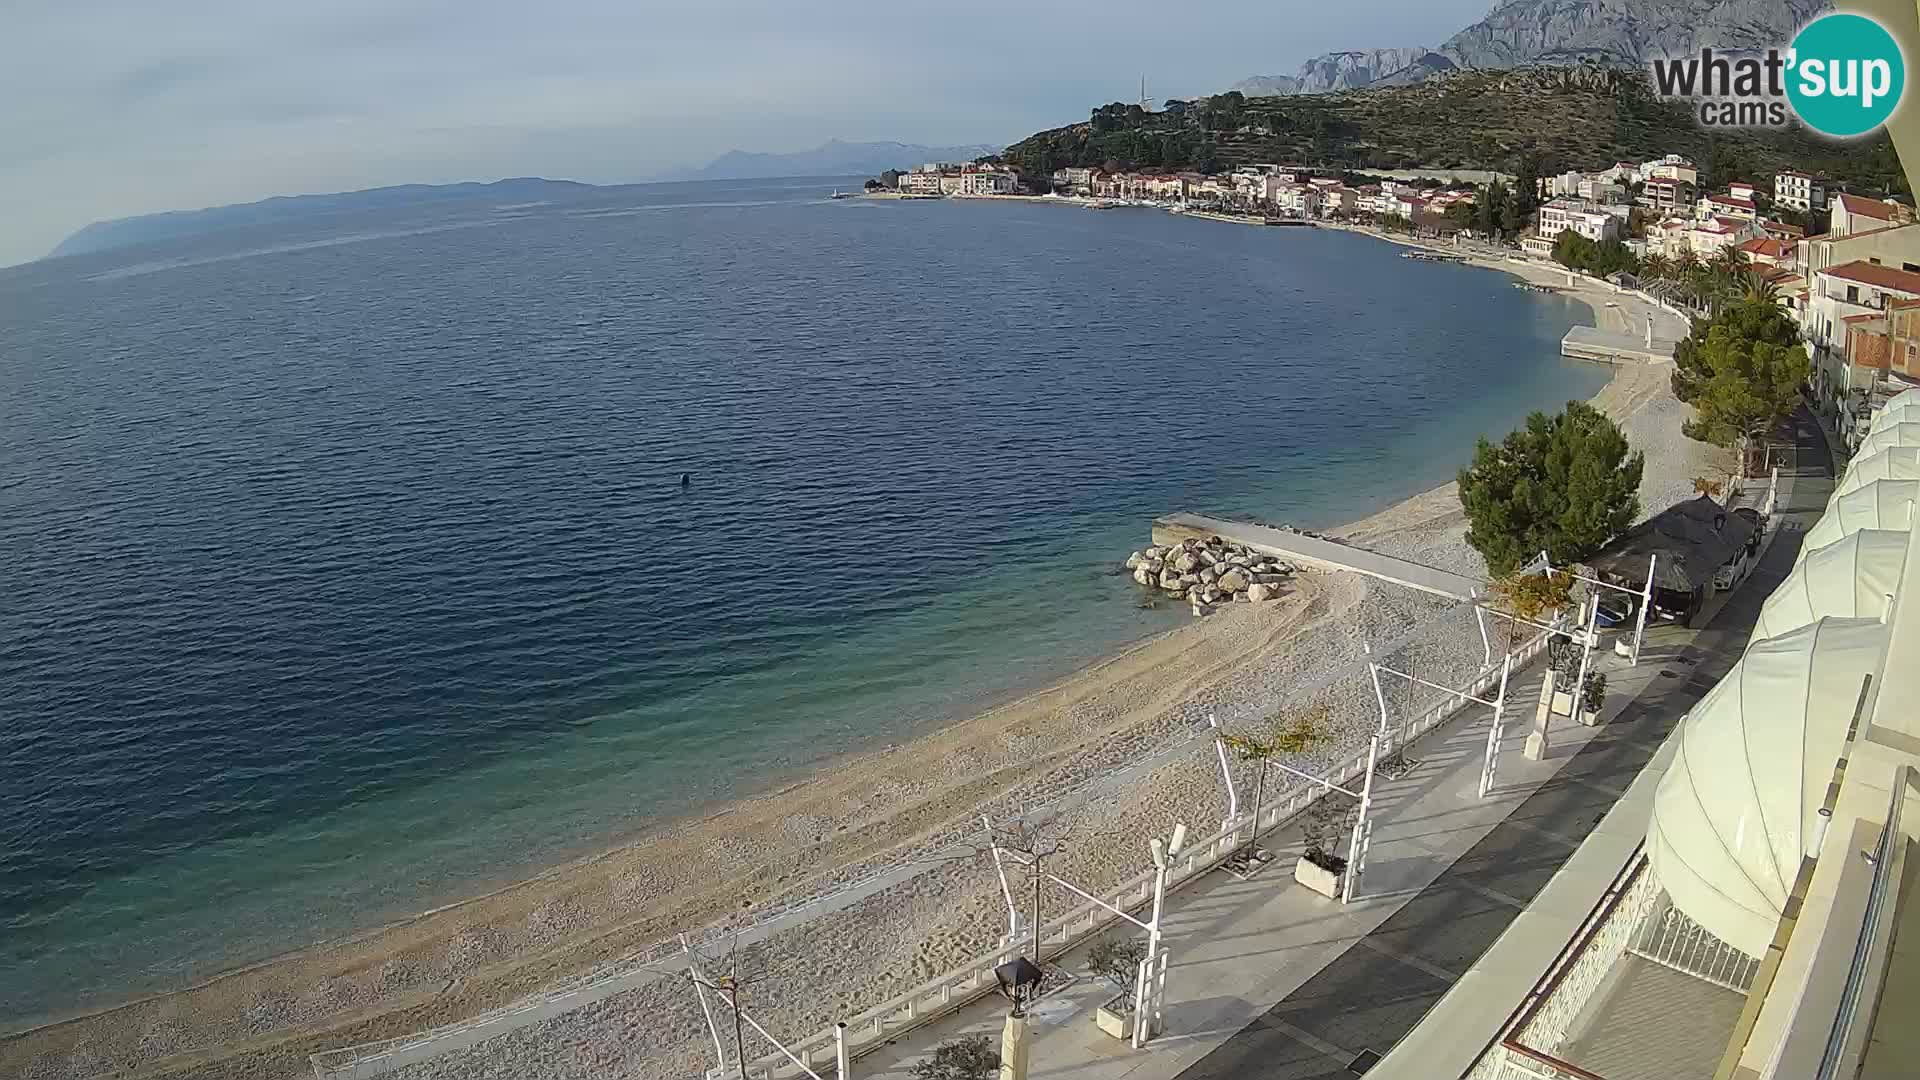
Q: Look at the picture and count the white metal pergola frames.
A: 6